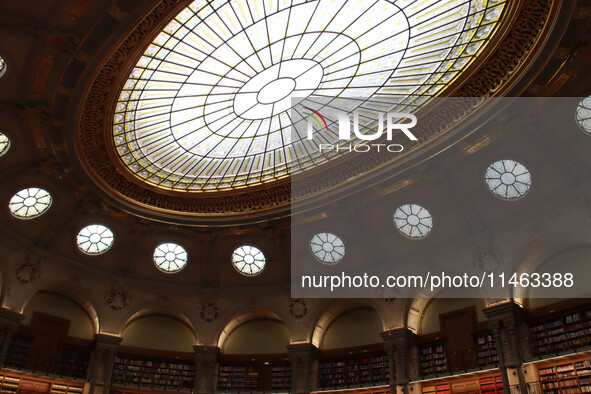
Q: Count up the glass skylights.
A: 11